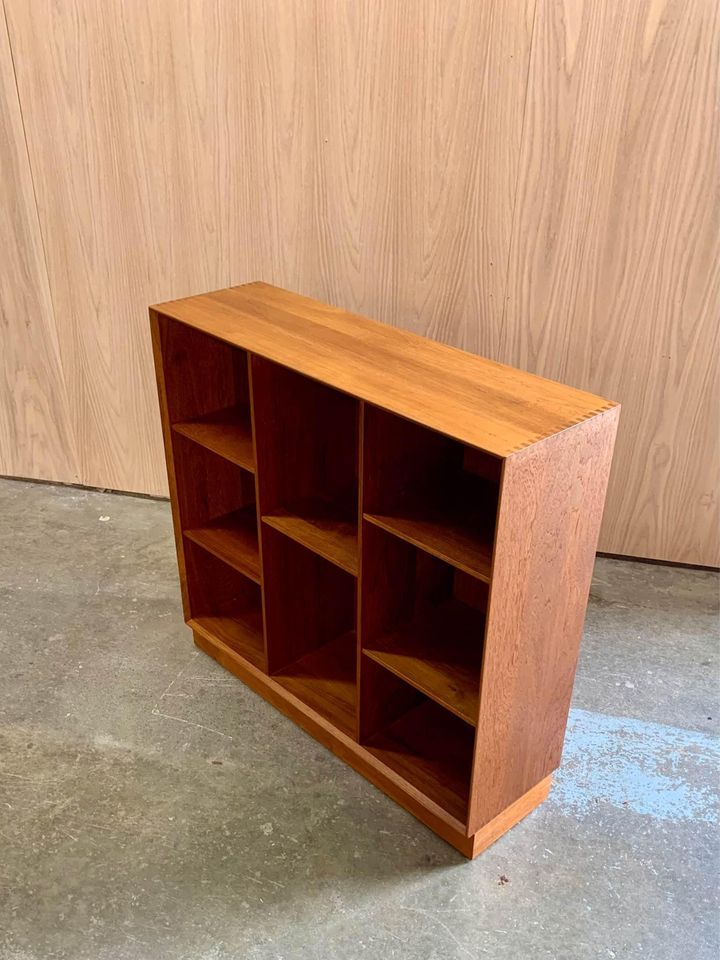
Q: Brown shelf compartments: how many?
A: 8